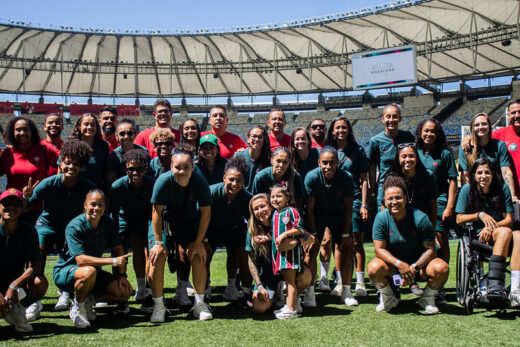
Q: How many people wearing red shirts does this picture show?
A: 8